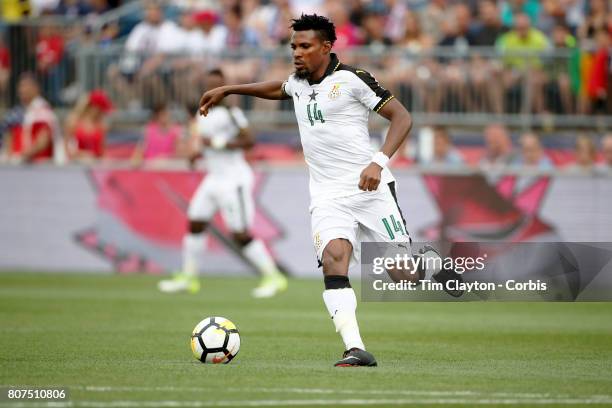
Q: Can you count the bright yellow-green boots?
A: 2